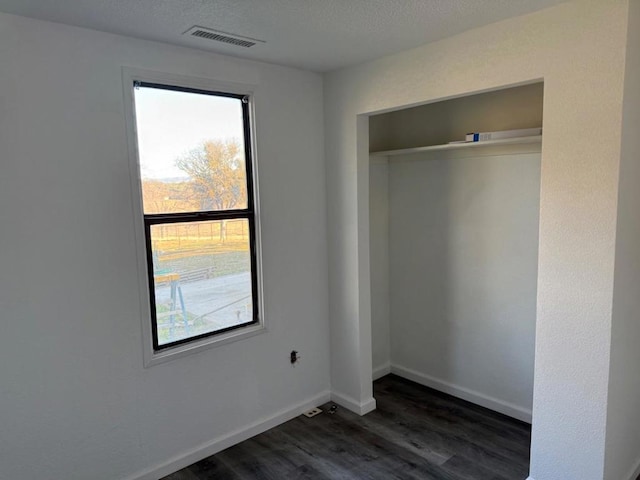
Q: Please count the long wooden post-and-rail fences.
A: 1